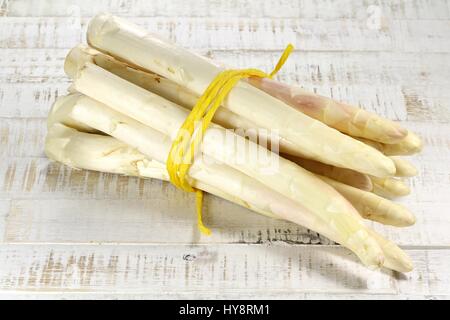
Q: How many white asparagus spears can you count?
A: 8